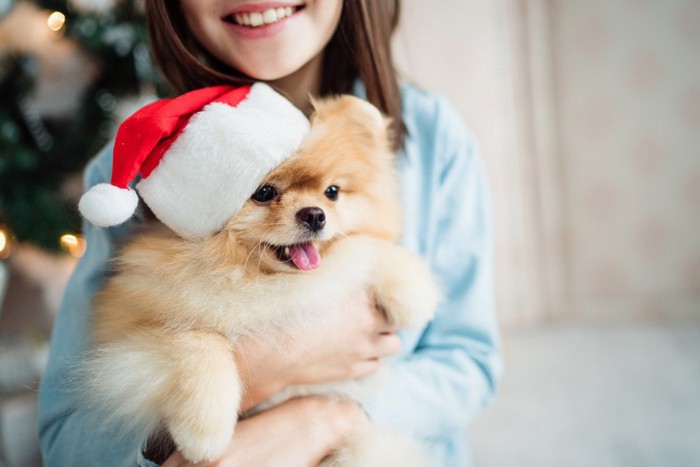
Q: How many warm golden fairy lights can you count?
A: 3